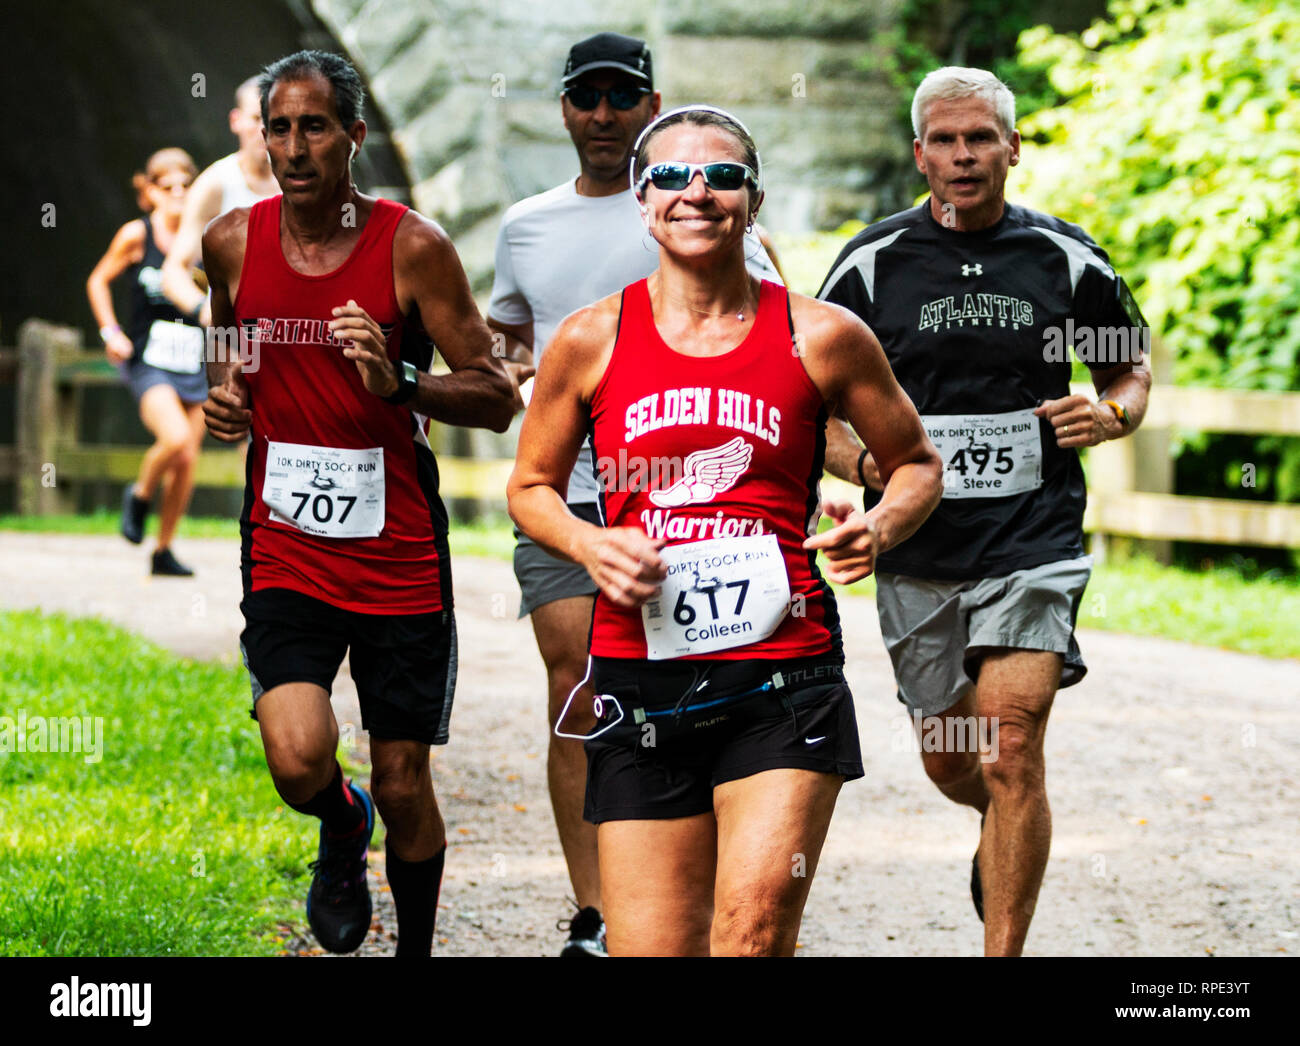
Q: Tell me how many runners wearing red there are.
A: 2